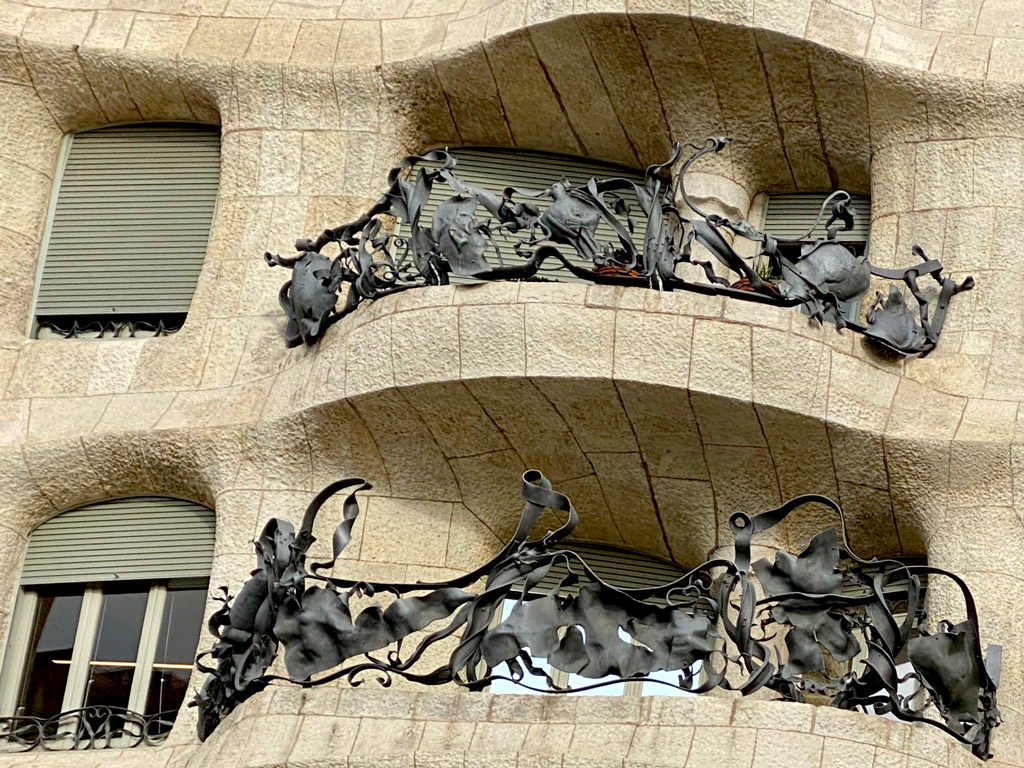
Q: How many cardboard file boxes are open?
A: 0